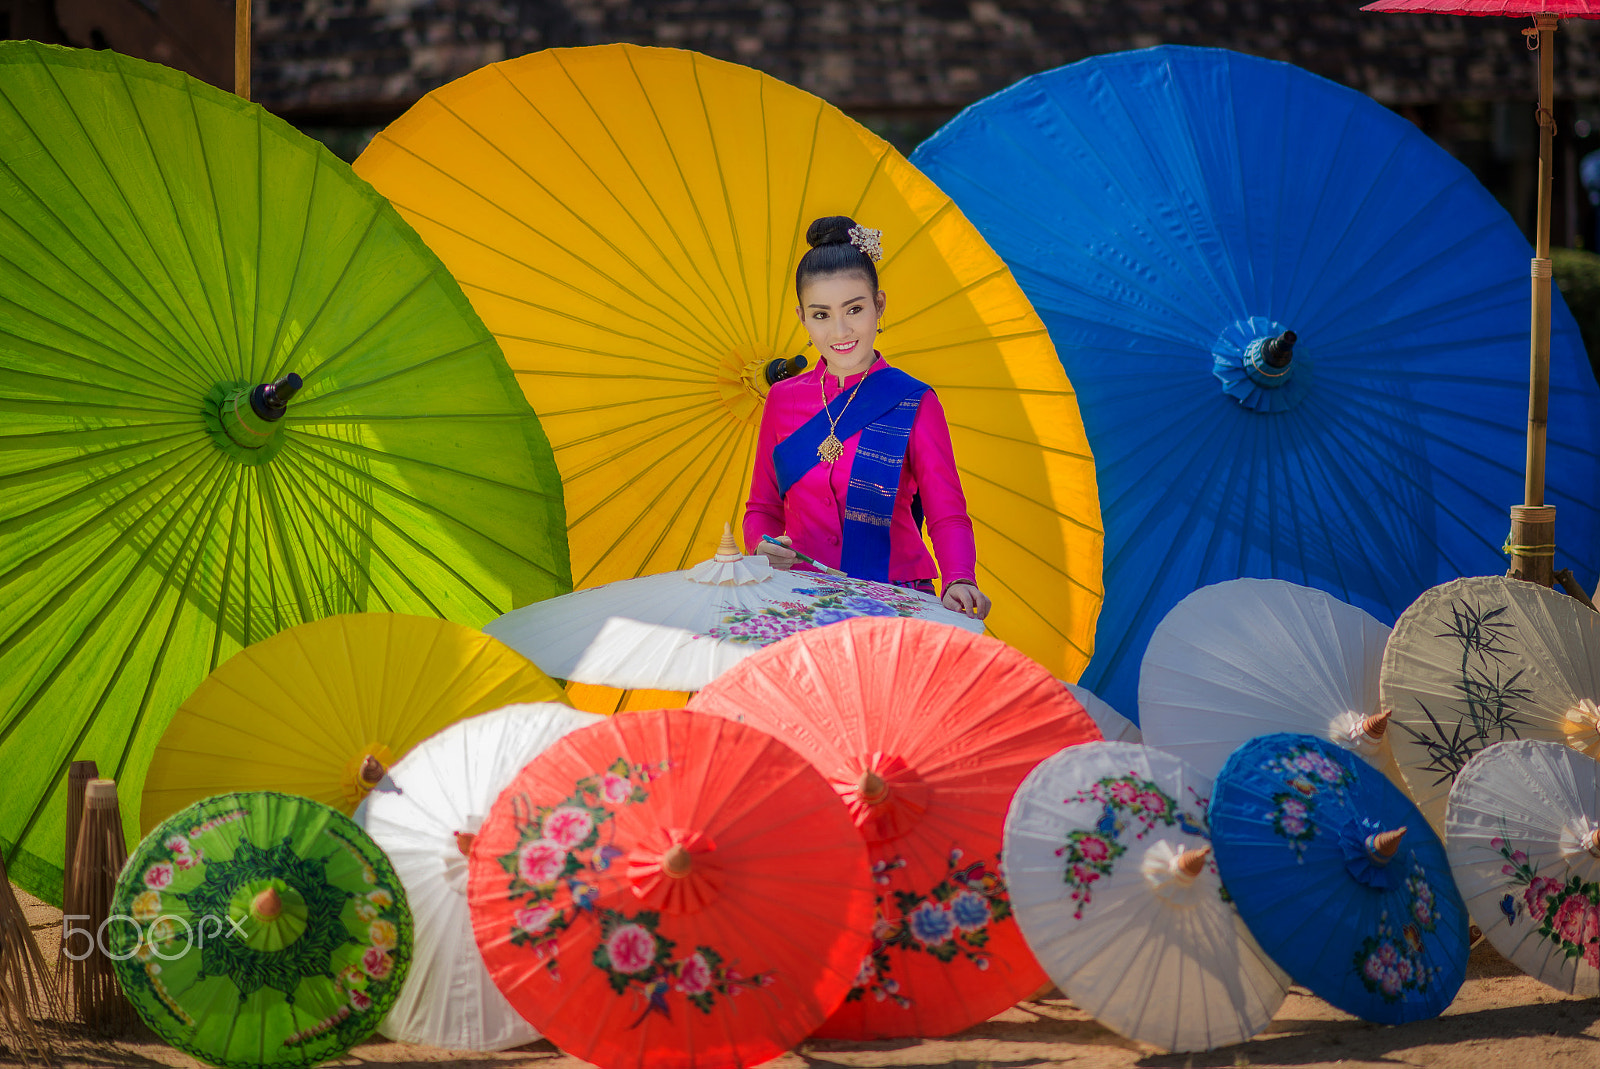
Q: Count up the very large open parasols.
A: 3